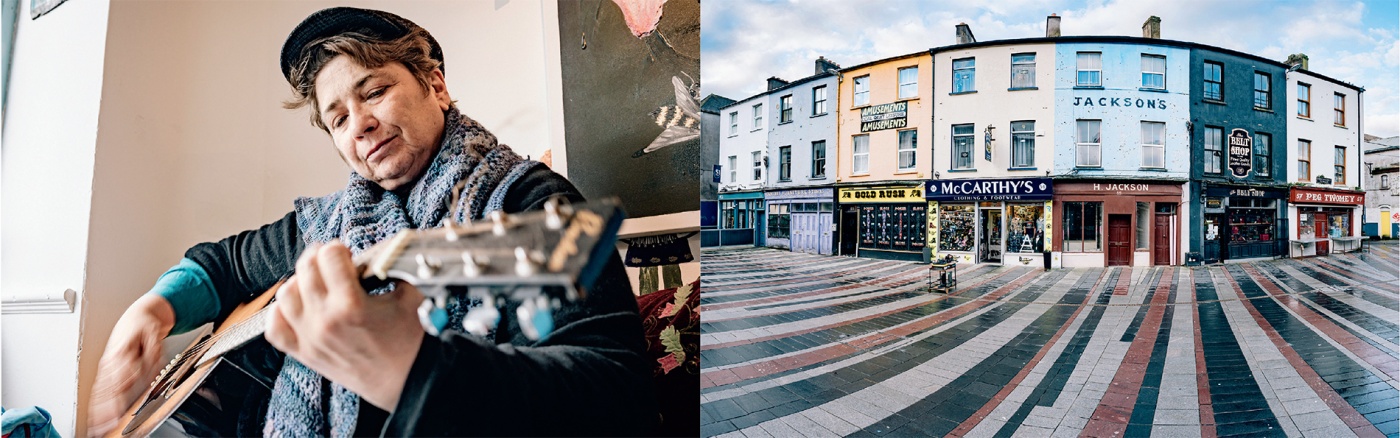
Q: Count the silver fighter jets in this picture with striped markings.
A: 0